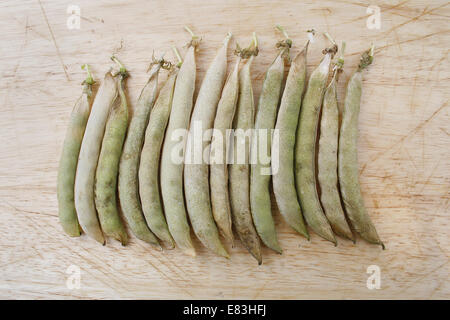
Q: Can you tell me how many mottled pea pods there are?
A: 14